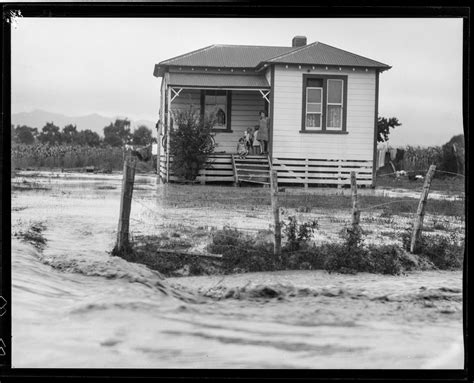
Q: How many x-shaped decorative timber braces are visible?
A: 2